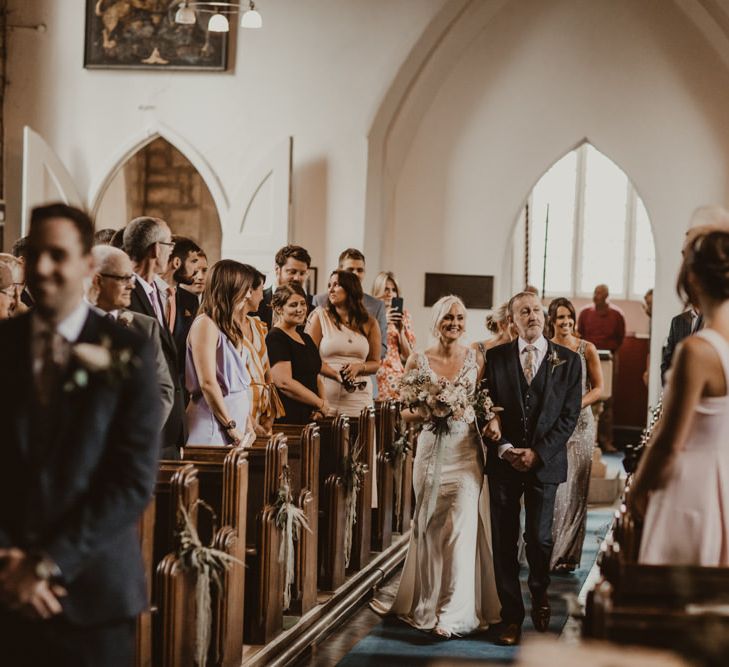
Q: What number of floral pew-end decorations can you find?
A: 4